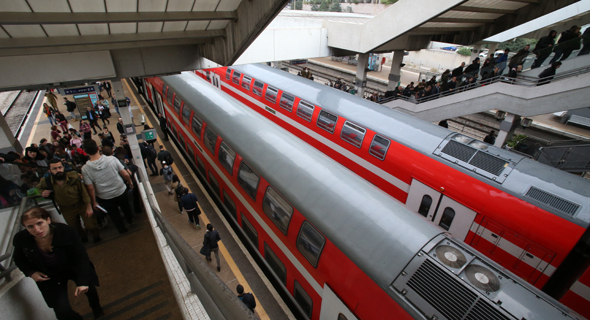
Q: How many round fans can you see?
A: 2